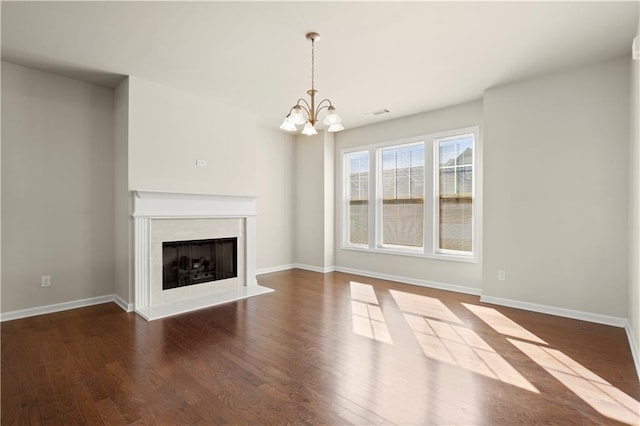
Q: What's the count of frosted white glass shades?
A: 5